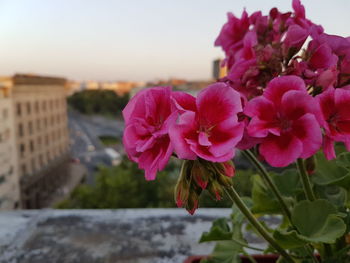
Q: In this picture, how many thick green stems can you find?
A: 3